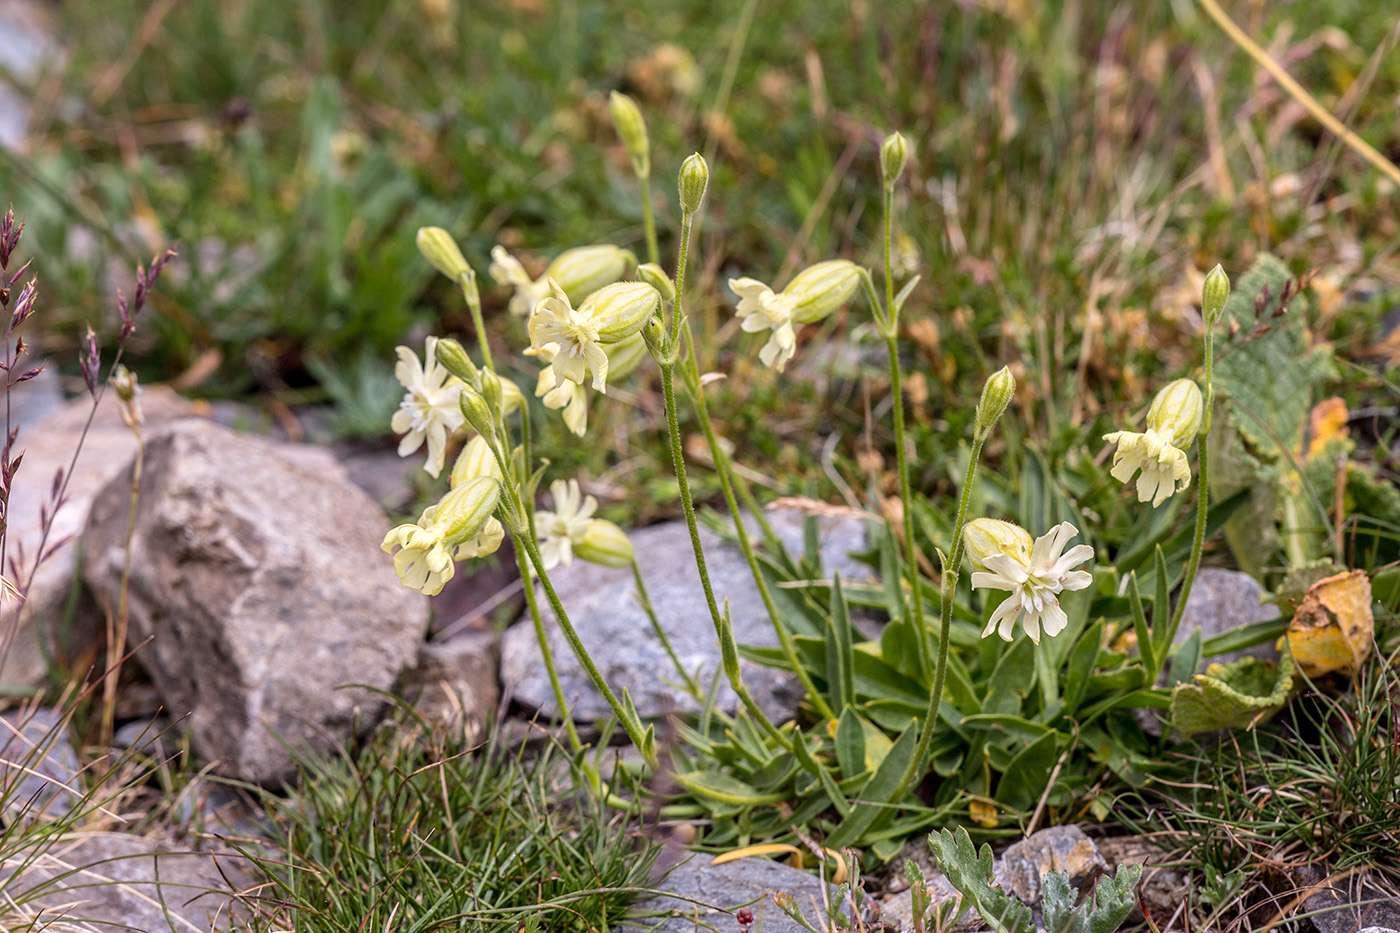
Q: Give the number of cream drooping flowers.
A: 10